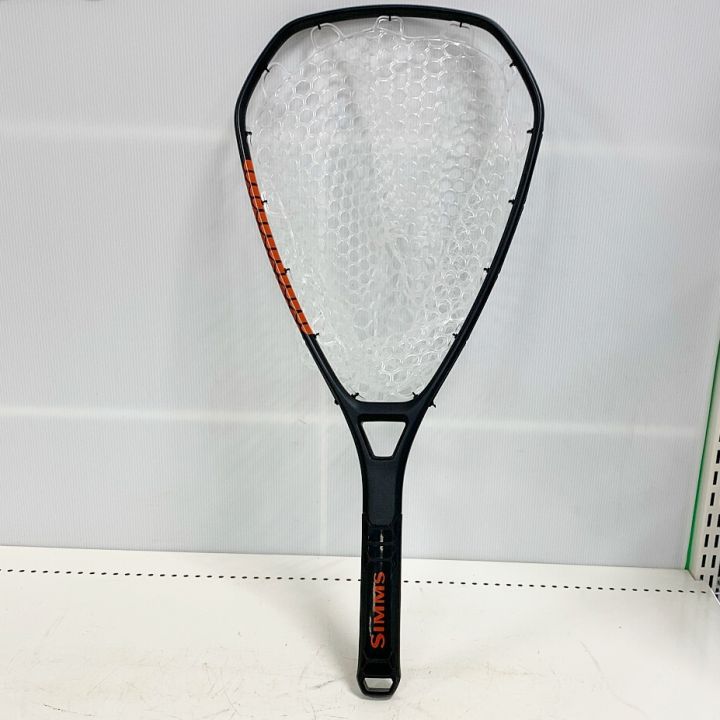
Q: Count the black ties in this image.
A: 15